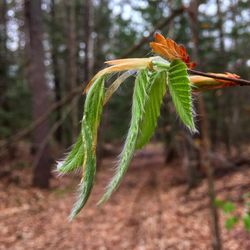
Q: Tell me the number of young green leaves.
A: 5